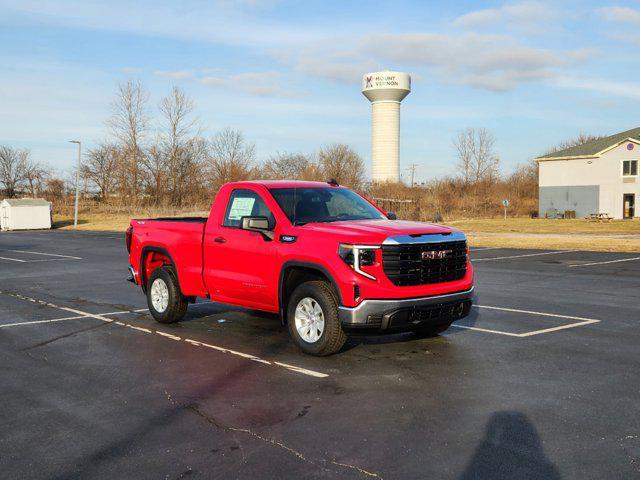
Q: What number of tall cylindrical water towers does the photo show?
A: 1